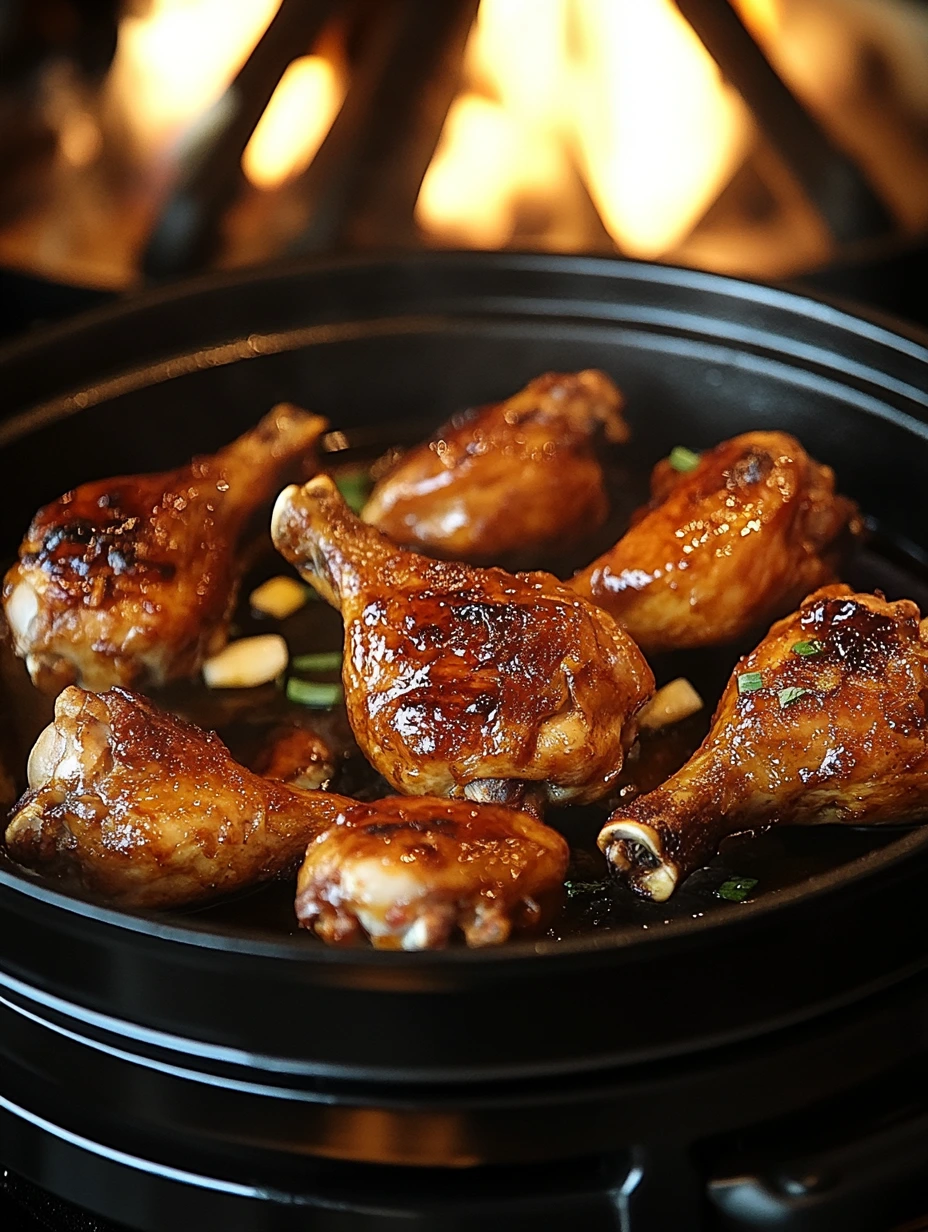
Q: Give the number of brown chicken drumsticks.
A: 7